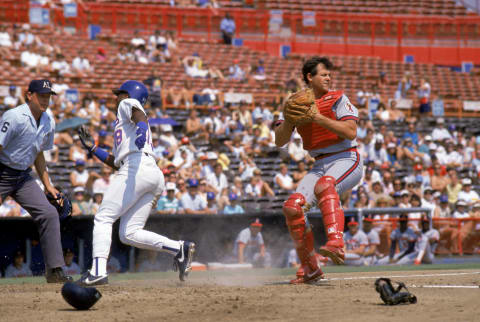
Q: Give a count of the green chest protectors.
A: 0